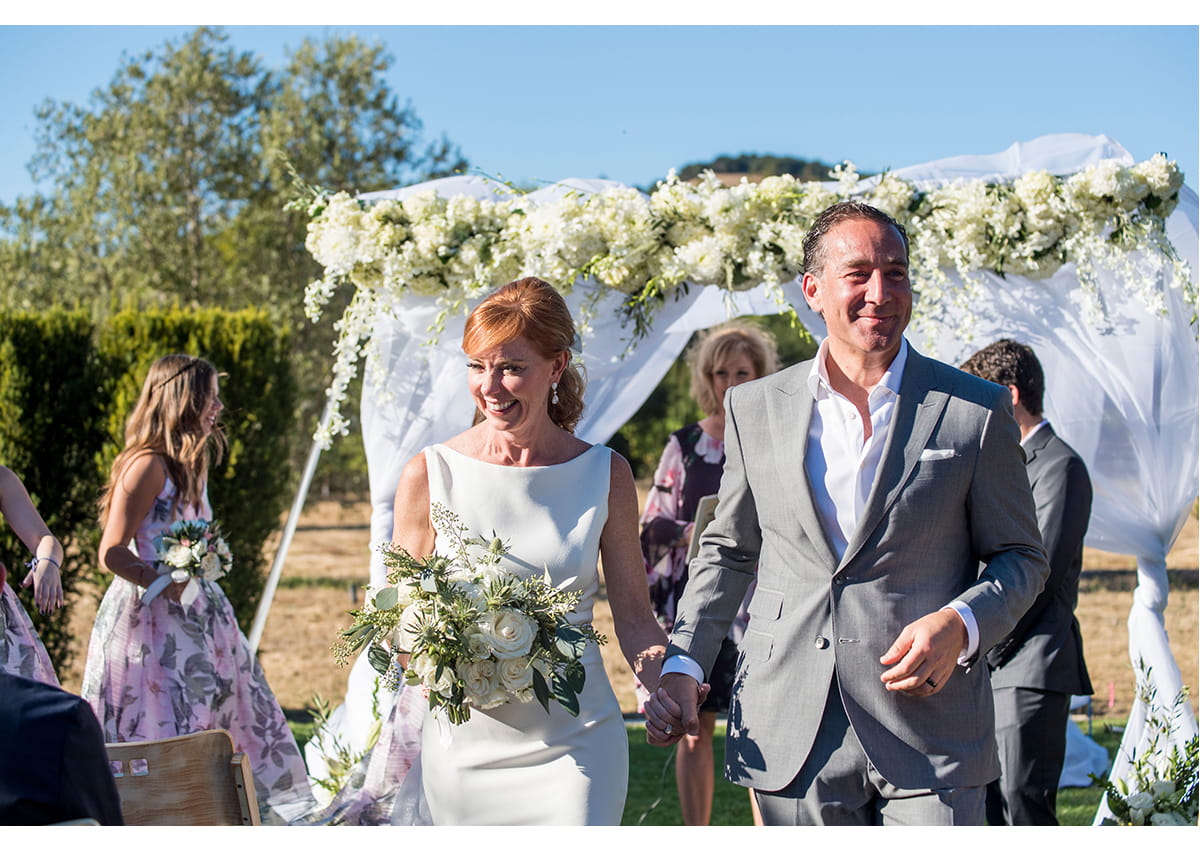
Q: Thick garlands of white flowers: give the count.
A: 1